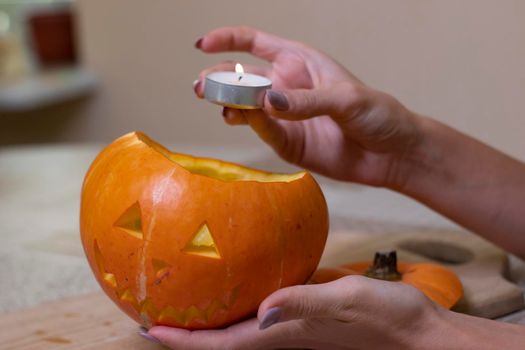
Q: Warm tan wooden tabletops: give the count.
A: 1